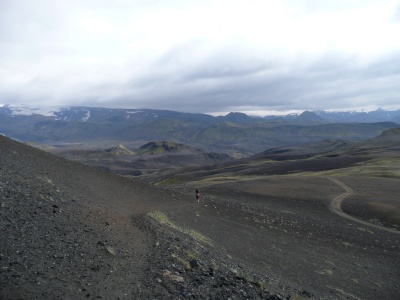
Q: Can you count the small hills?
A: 2